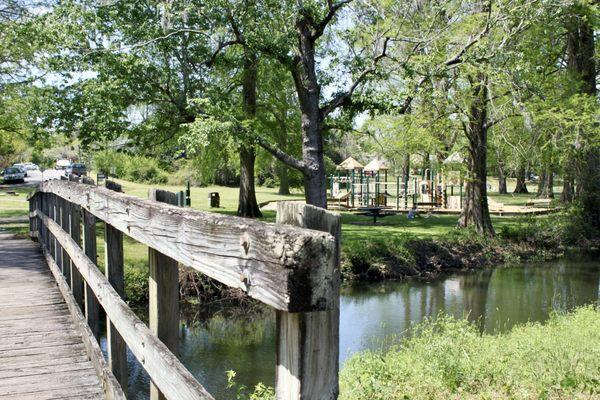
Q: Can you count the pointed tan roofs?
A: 3